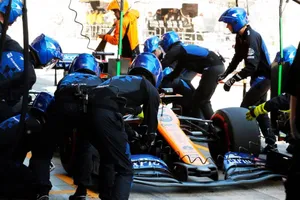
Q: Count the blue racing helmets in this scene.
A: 9